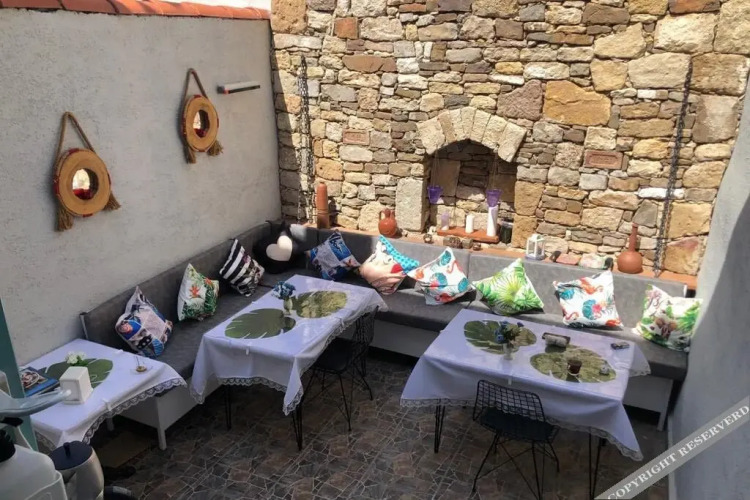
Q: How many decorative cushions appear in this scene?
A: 10